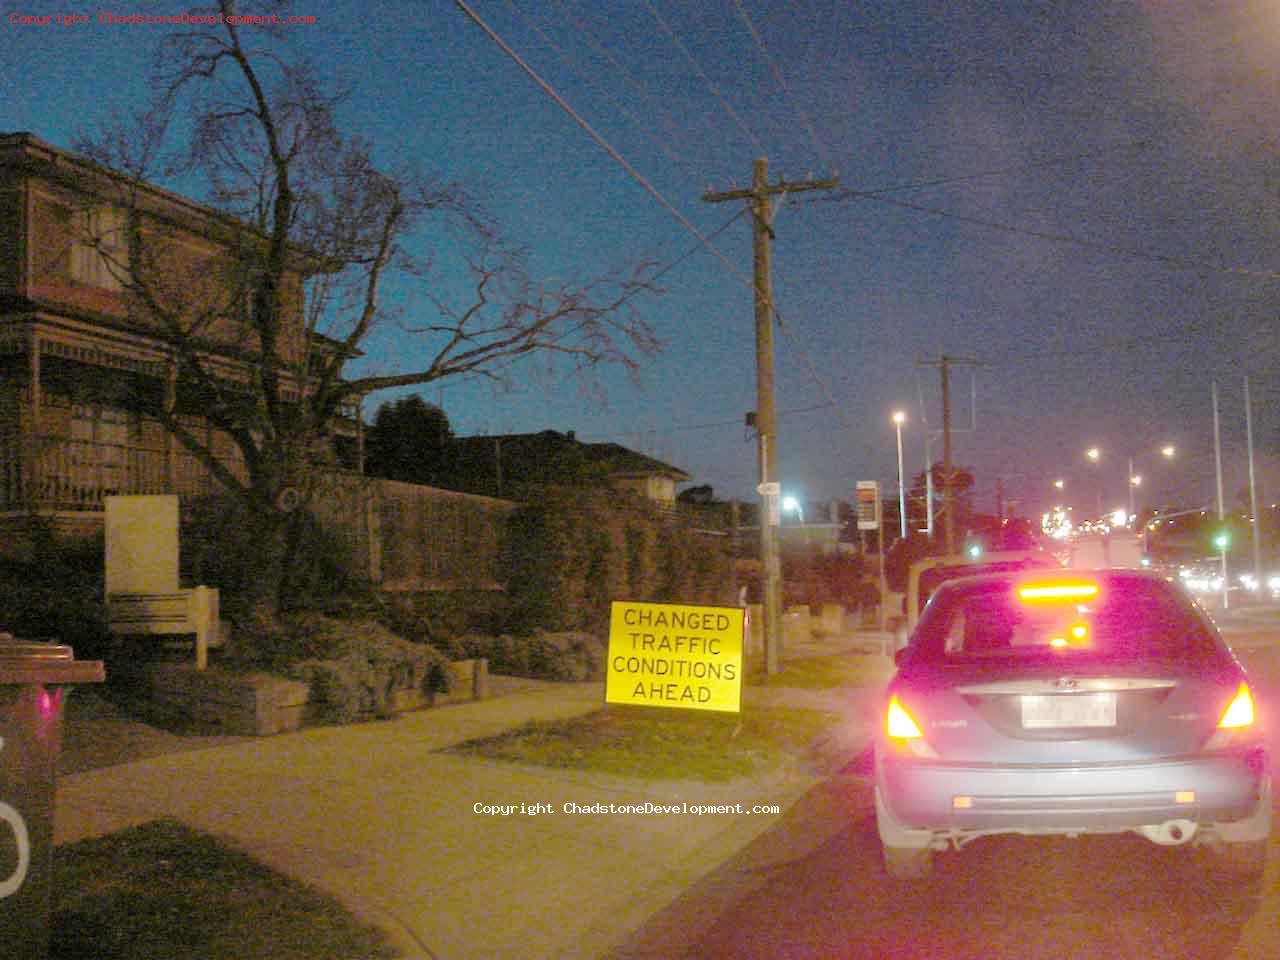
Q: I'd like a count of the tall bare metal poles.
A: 2